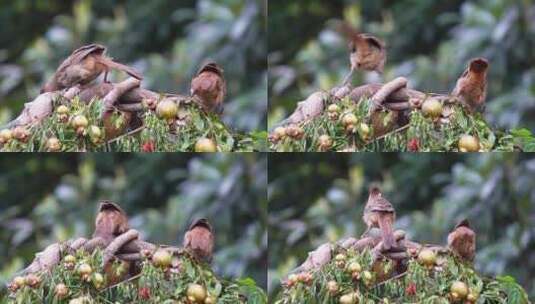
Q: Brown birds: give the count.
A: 8